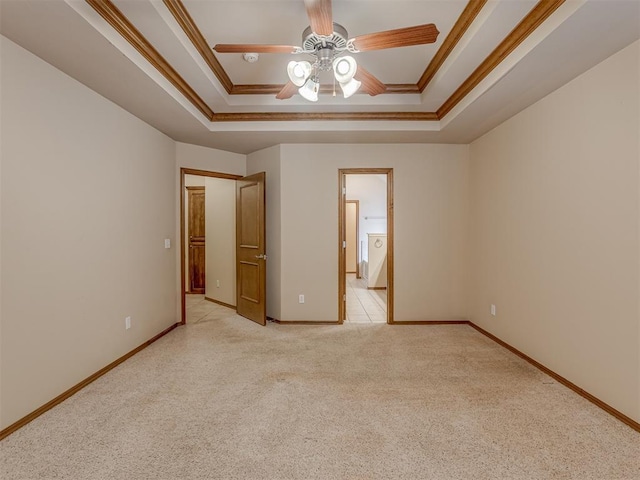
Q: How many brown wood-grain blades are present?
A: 5